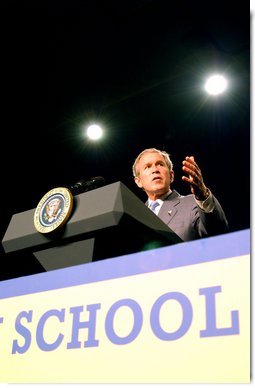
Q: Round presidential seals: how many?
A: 1